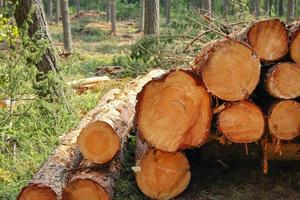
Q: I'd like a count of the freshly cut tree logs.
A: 11